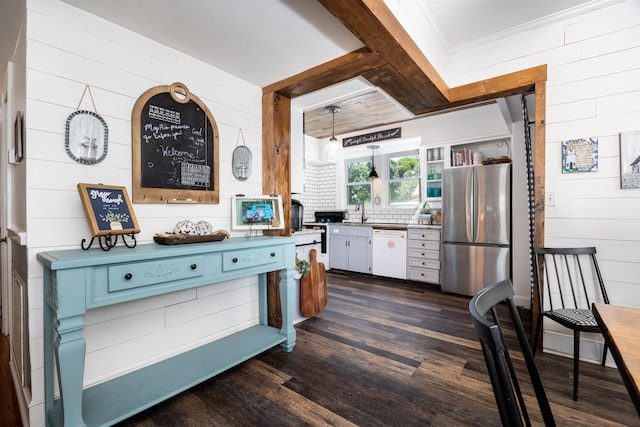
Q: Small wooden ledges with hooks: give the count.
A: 1